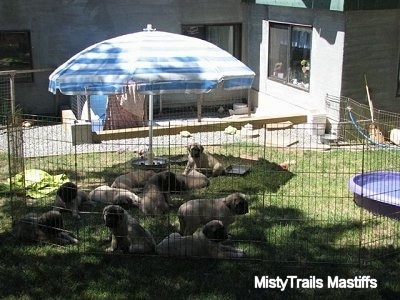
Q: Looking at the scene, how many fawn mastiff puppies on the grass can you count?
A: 10